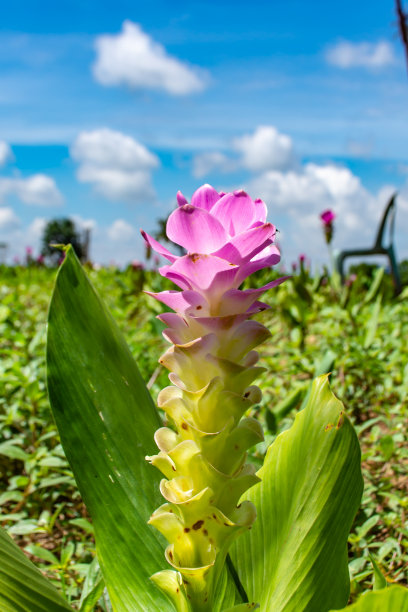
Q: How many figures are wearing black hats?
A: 0